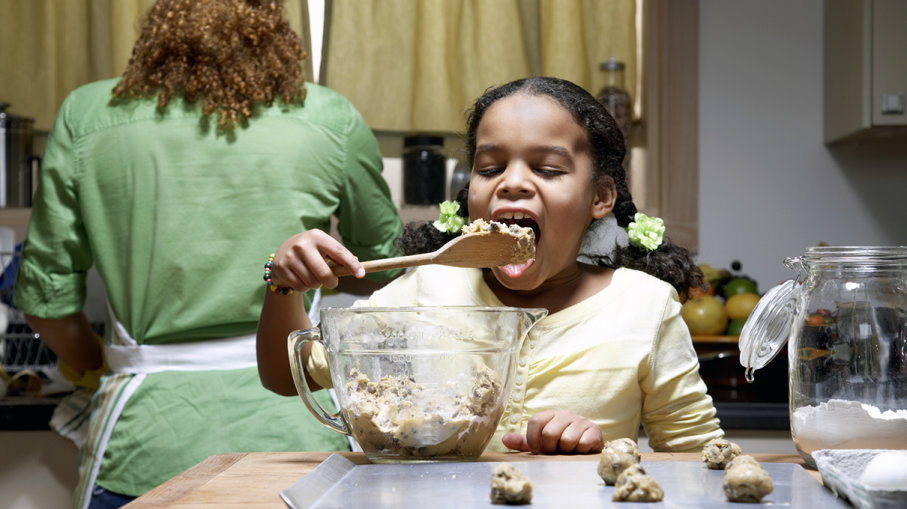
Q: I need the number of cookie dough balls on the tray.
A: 5